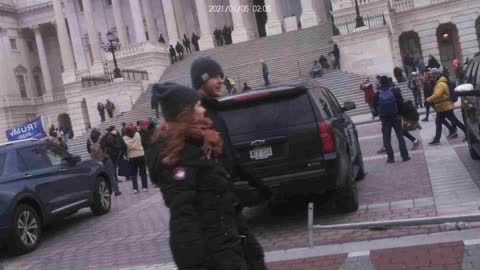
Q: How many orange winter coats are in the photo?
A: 1